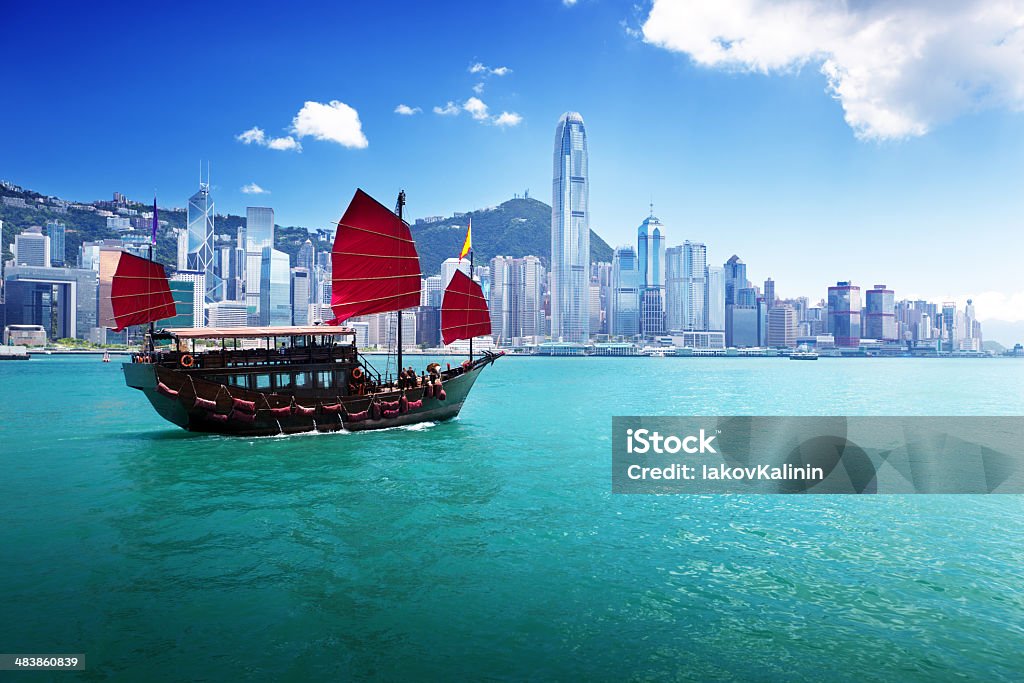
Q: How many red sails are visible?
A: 3